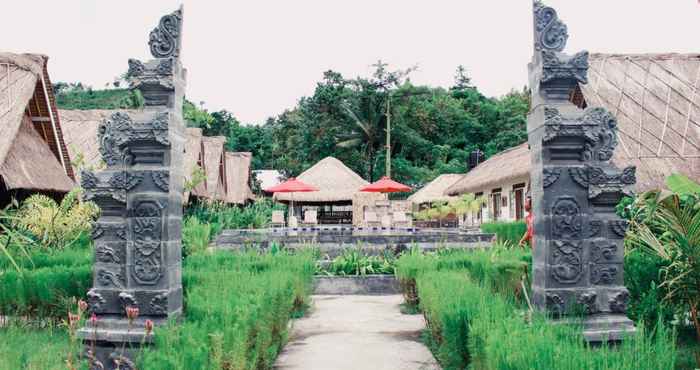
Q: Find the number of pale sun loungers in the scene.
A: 4